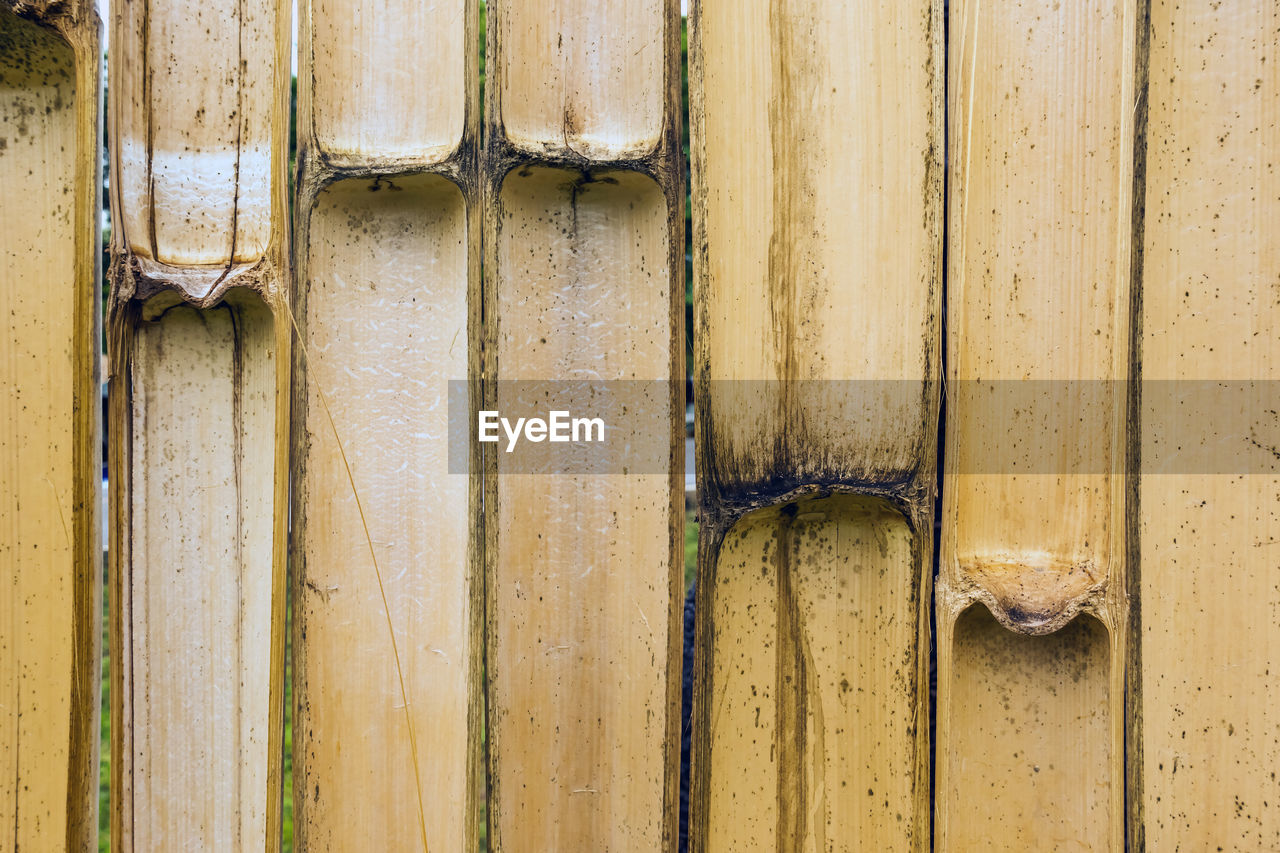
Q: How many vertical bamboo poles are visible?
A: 7